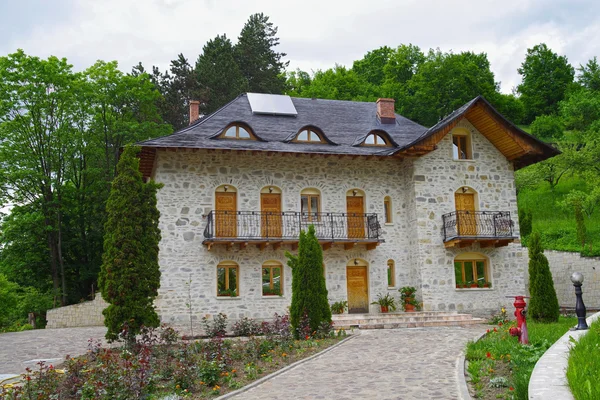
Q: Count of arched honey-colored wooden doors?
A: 5